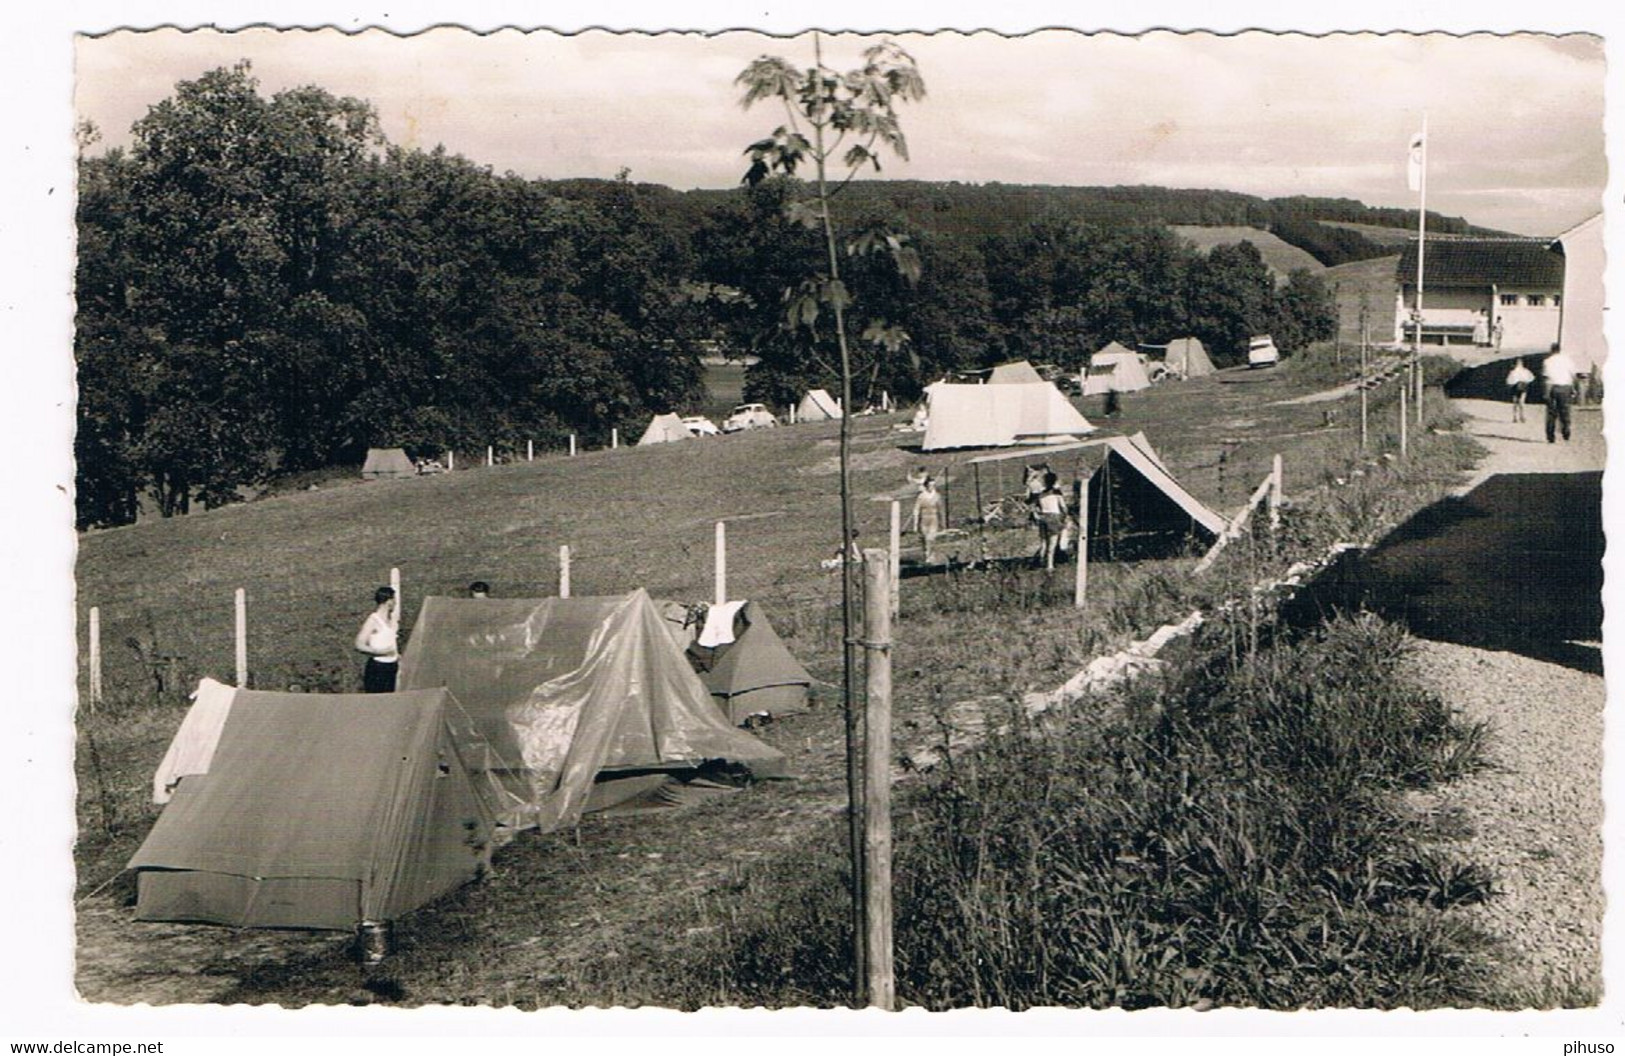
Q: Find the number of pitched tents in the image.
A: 11